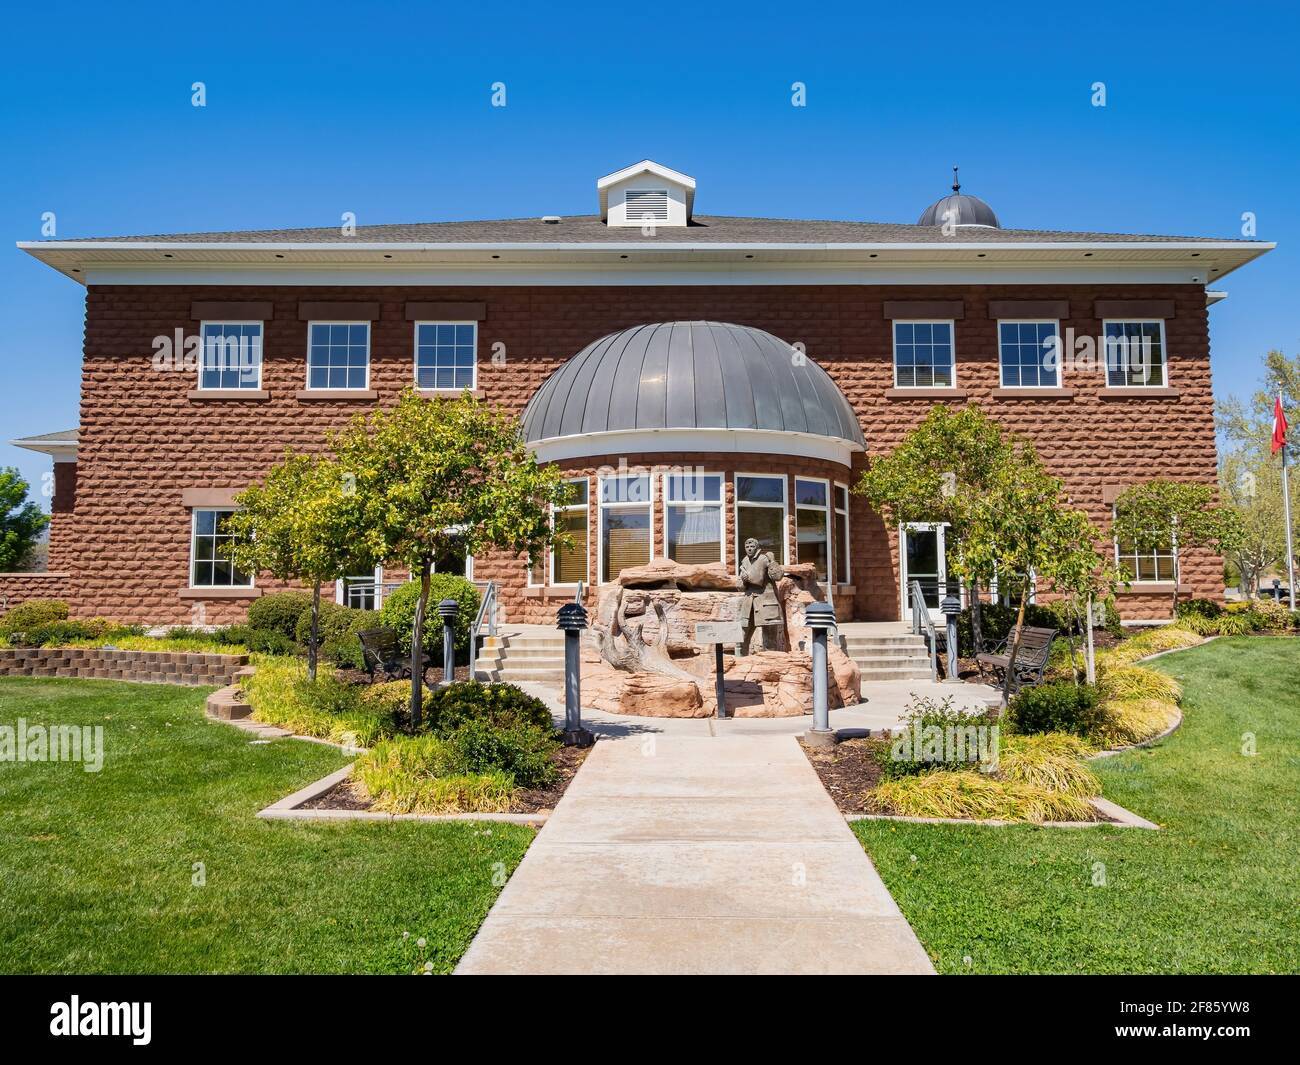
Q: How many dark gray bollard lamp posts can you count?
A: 4